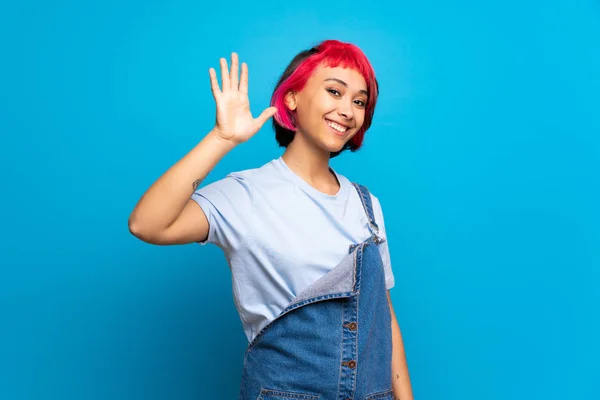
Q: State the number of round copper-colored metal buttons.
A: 2